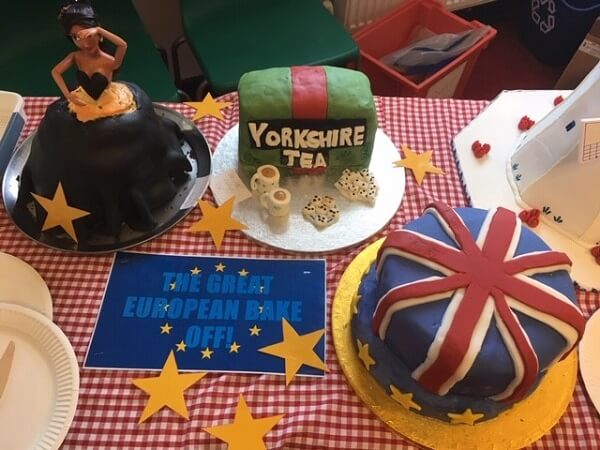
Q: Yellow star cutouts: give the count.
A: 7